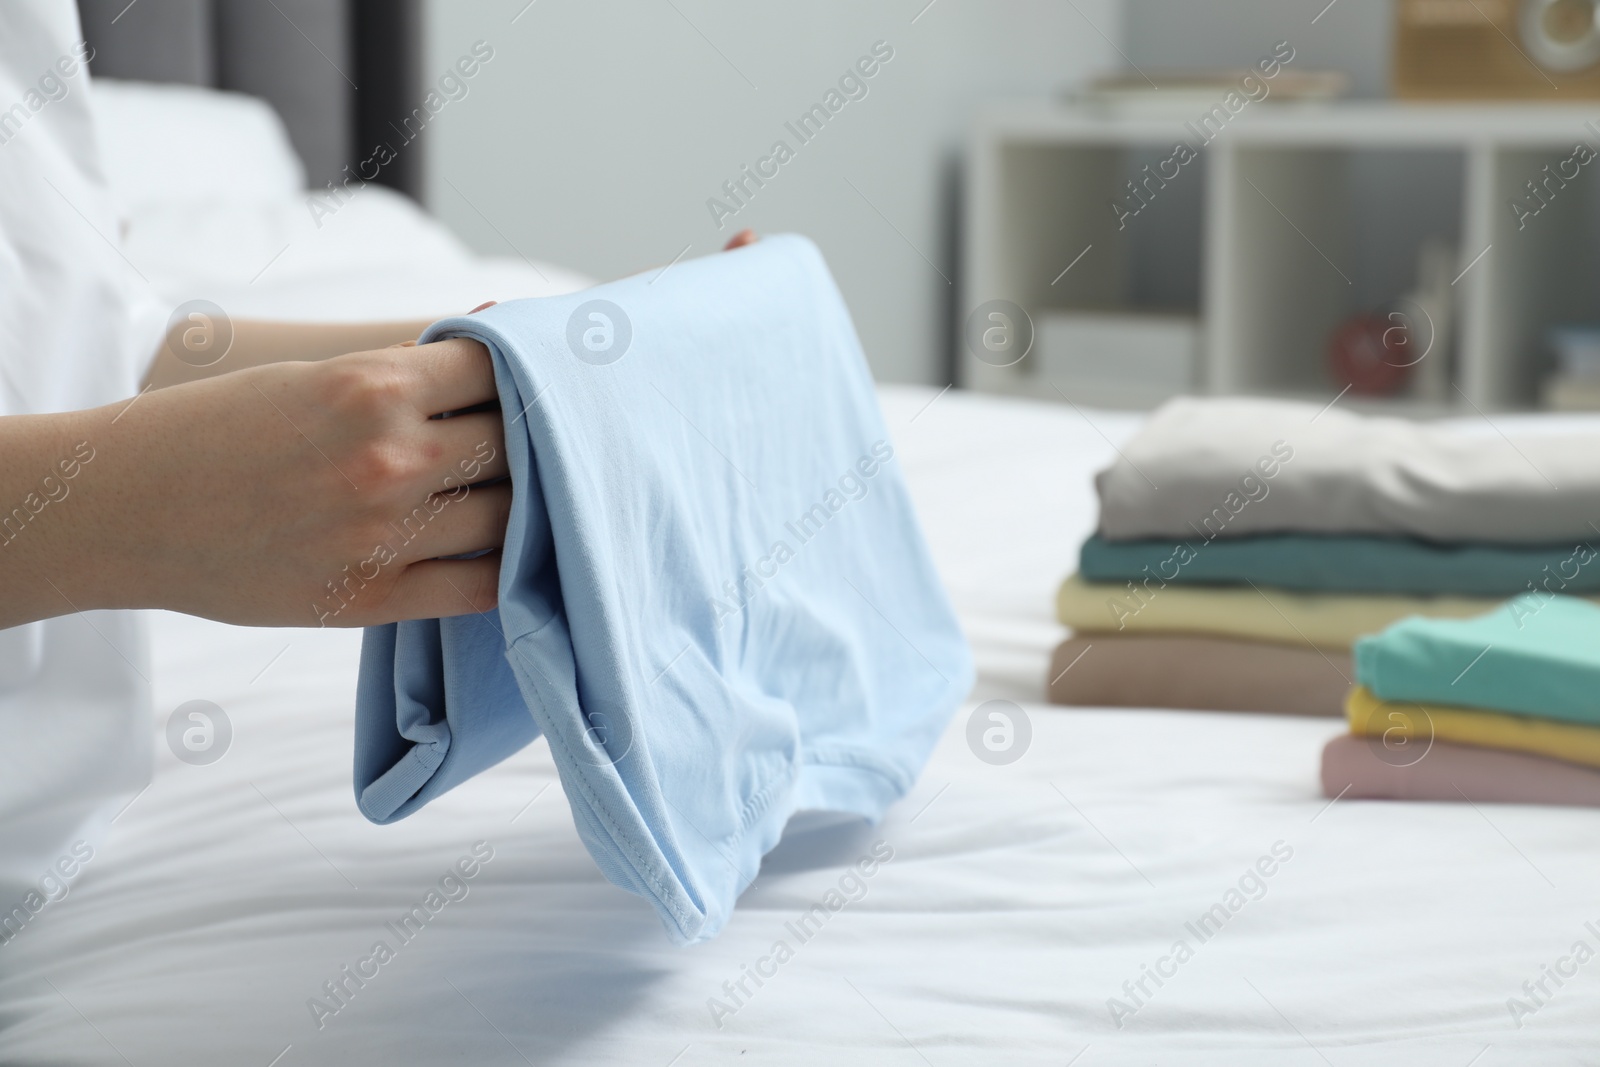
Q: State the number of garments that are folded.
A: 7